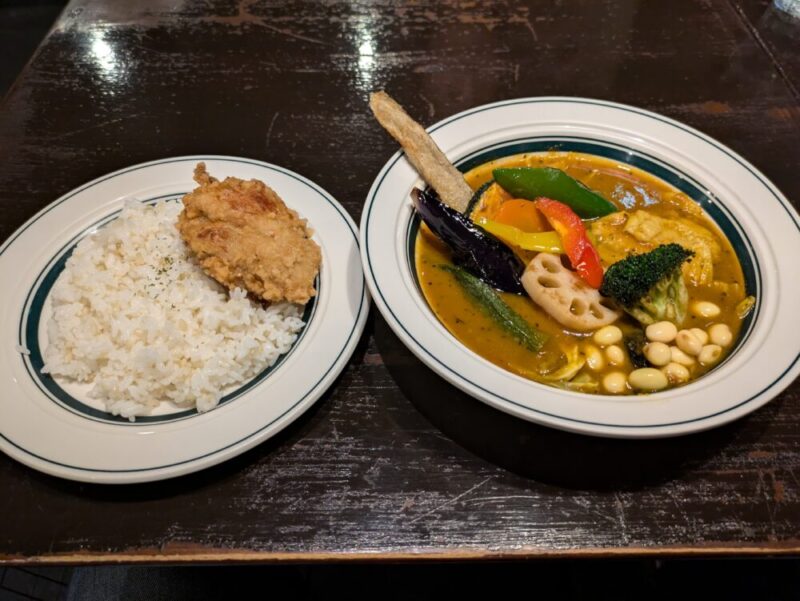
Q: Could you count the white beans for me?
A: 14